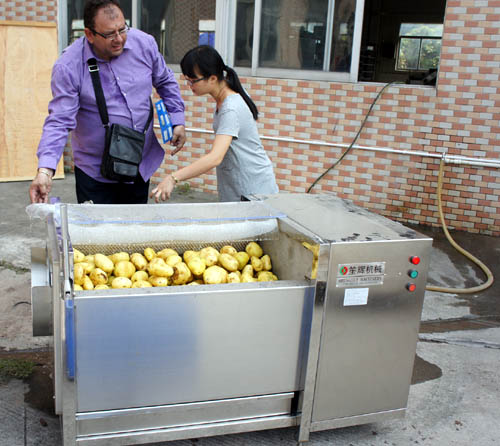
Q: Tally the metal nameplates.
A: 1